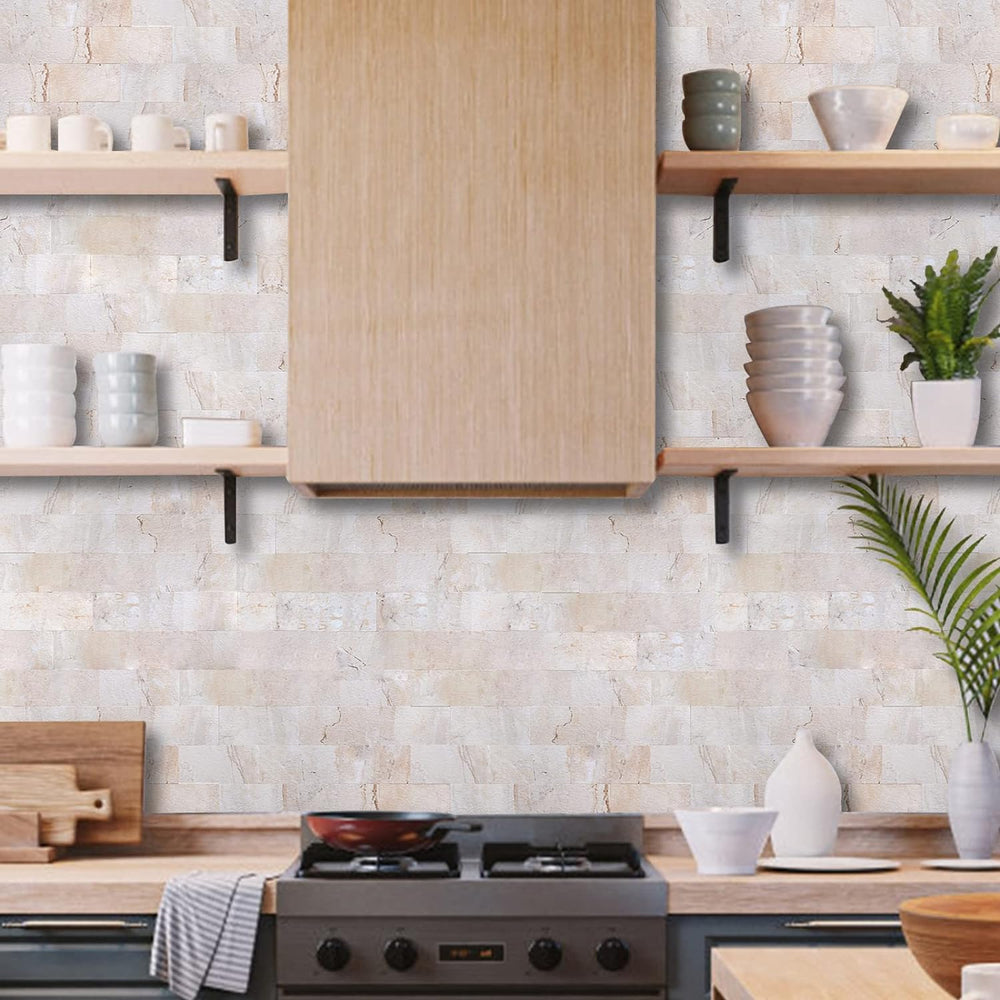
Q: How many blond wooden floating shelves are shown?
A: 4